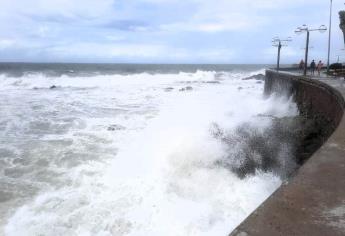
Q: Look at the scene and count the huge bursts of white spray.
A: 1